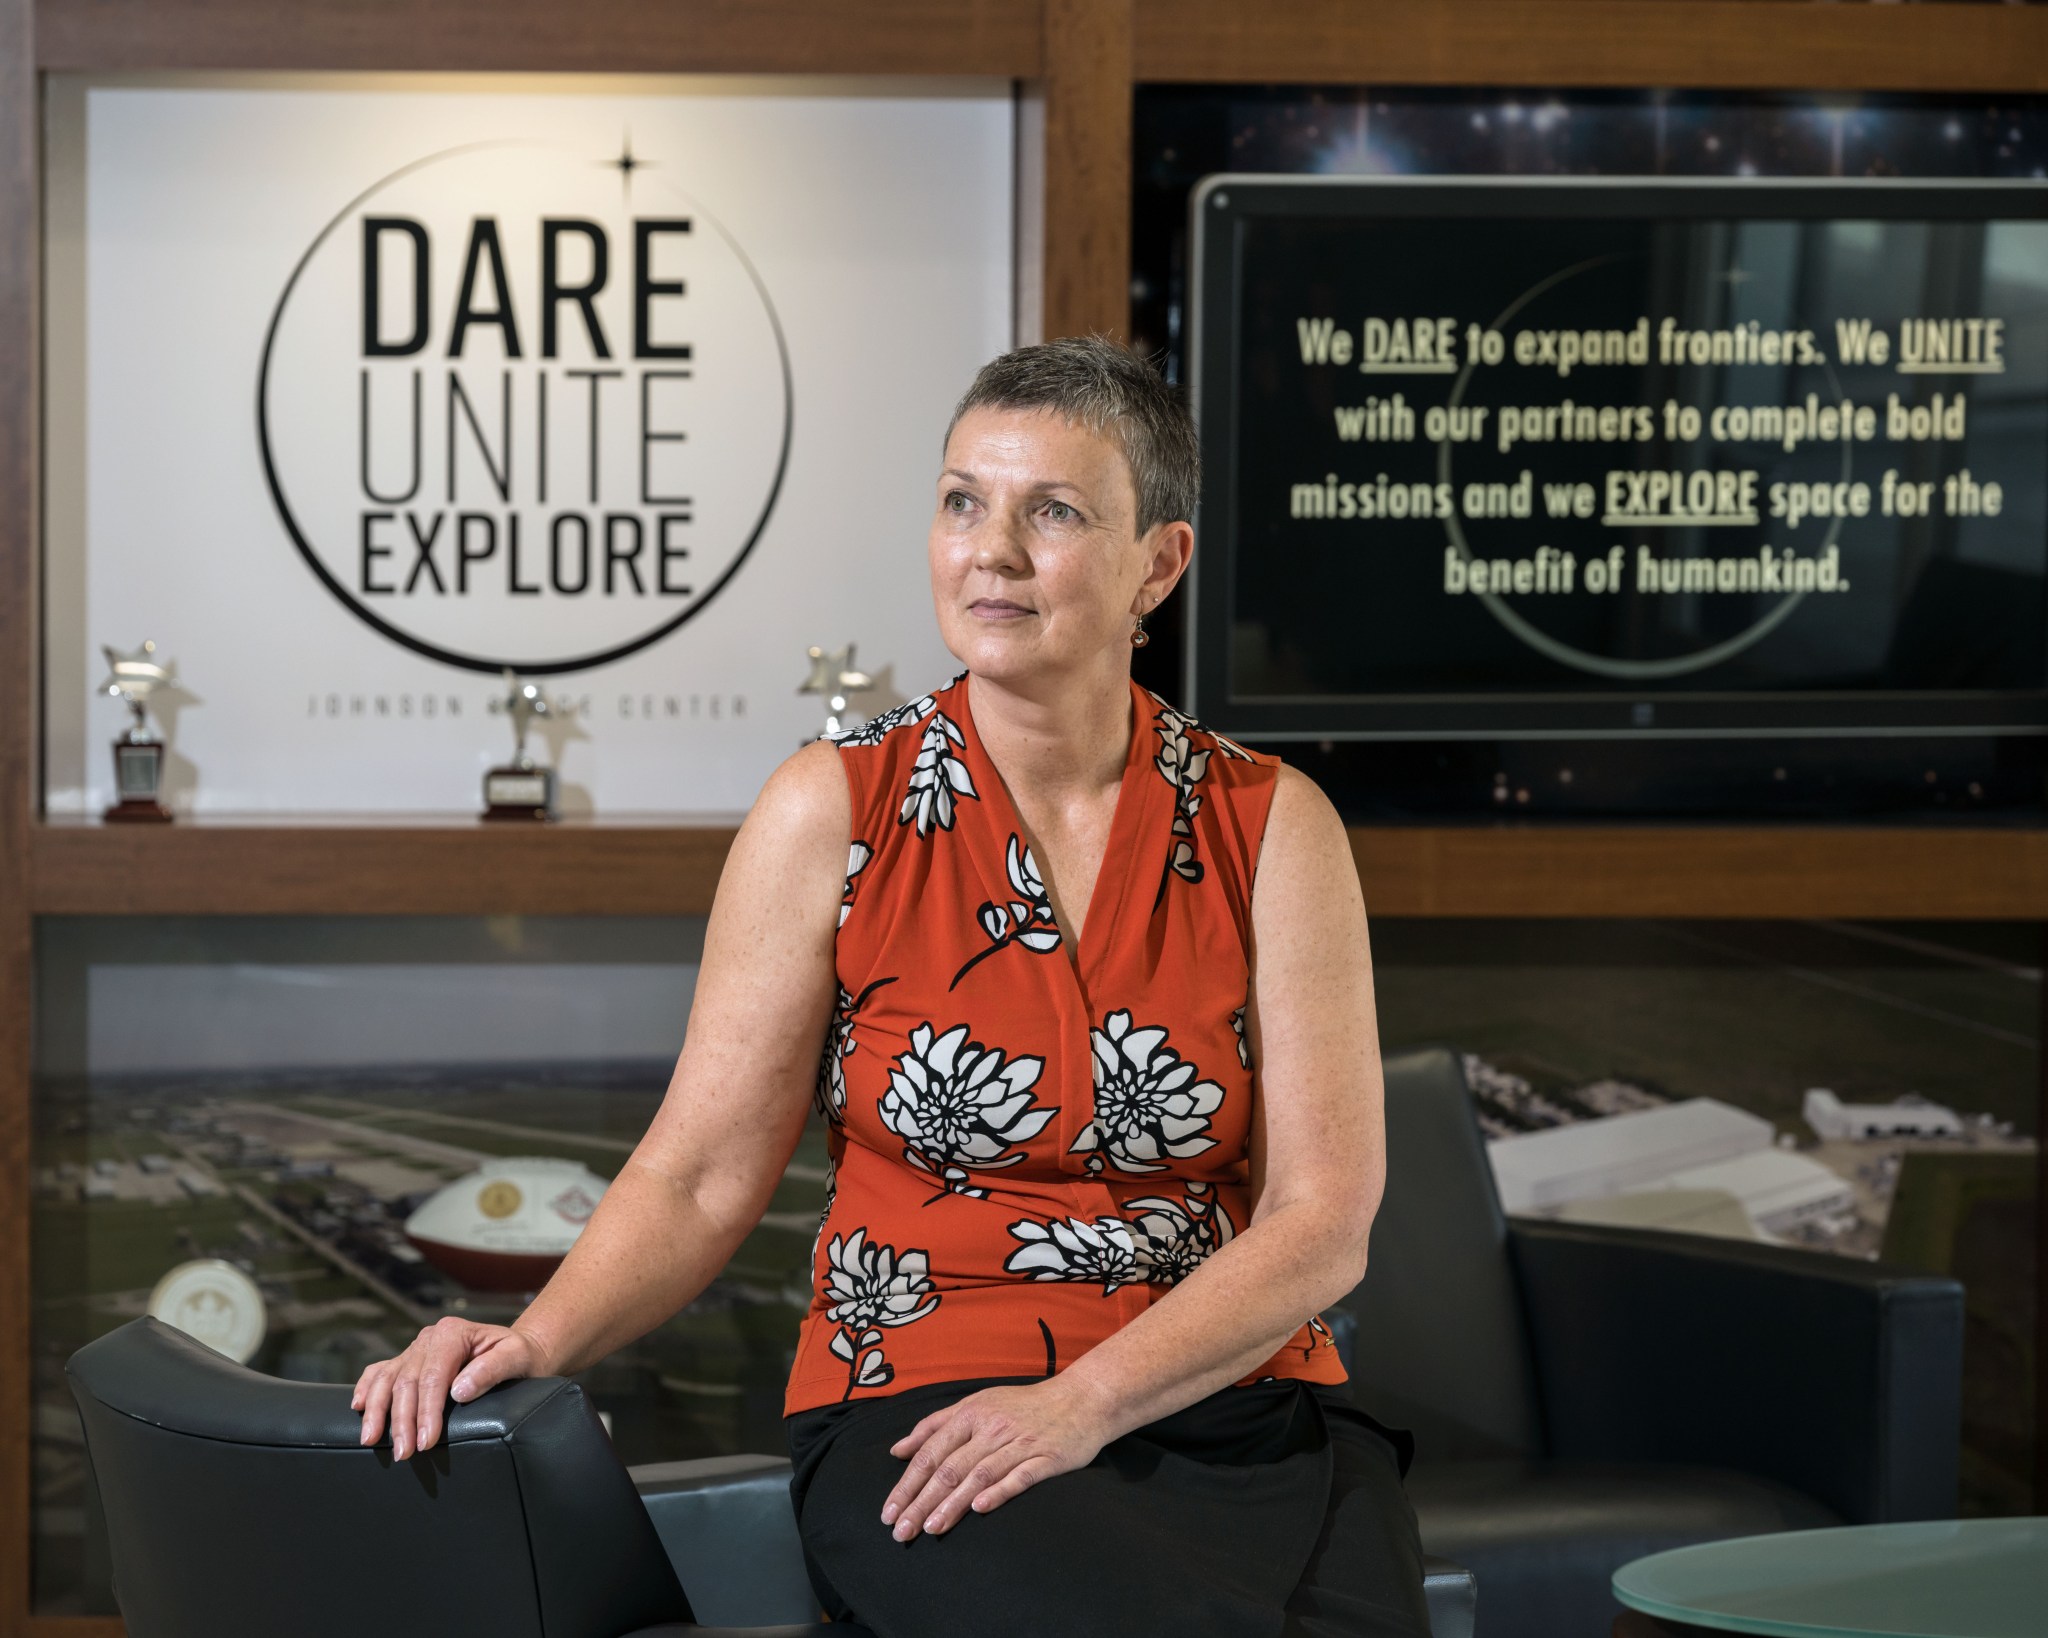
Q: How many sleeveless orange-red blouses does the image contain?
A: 1